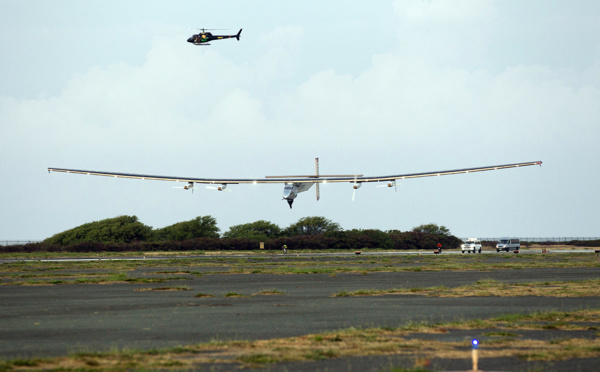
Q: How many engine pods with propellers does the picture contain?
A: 4